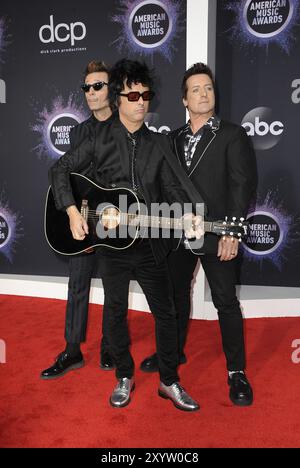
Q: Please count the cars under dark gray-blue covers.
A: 0